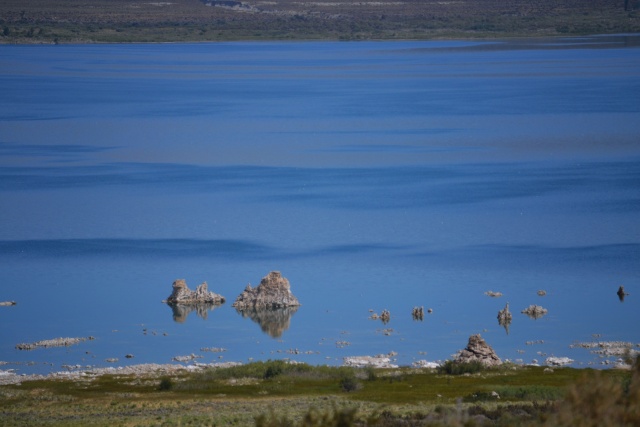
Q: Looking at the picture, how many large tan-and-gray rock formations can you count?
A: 3